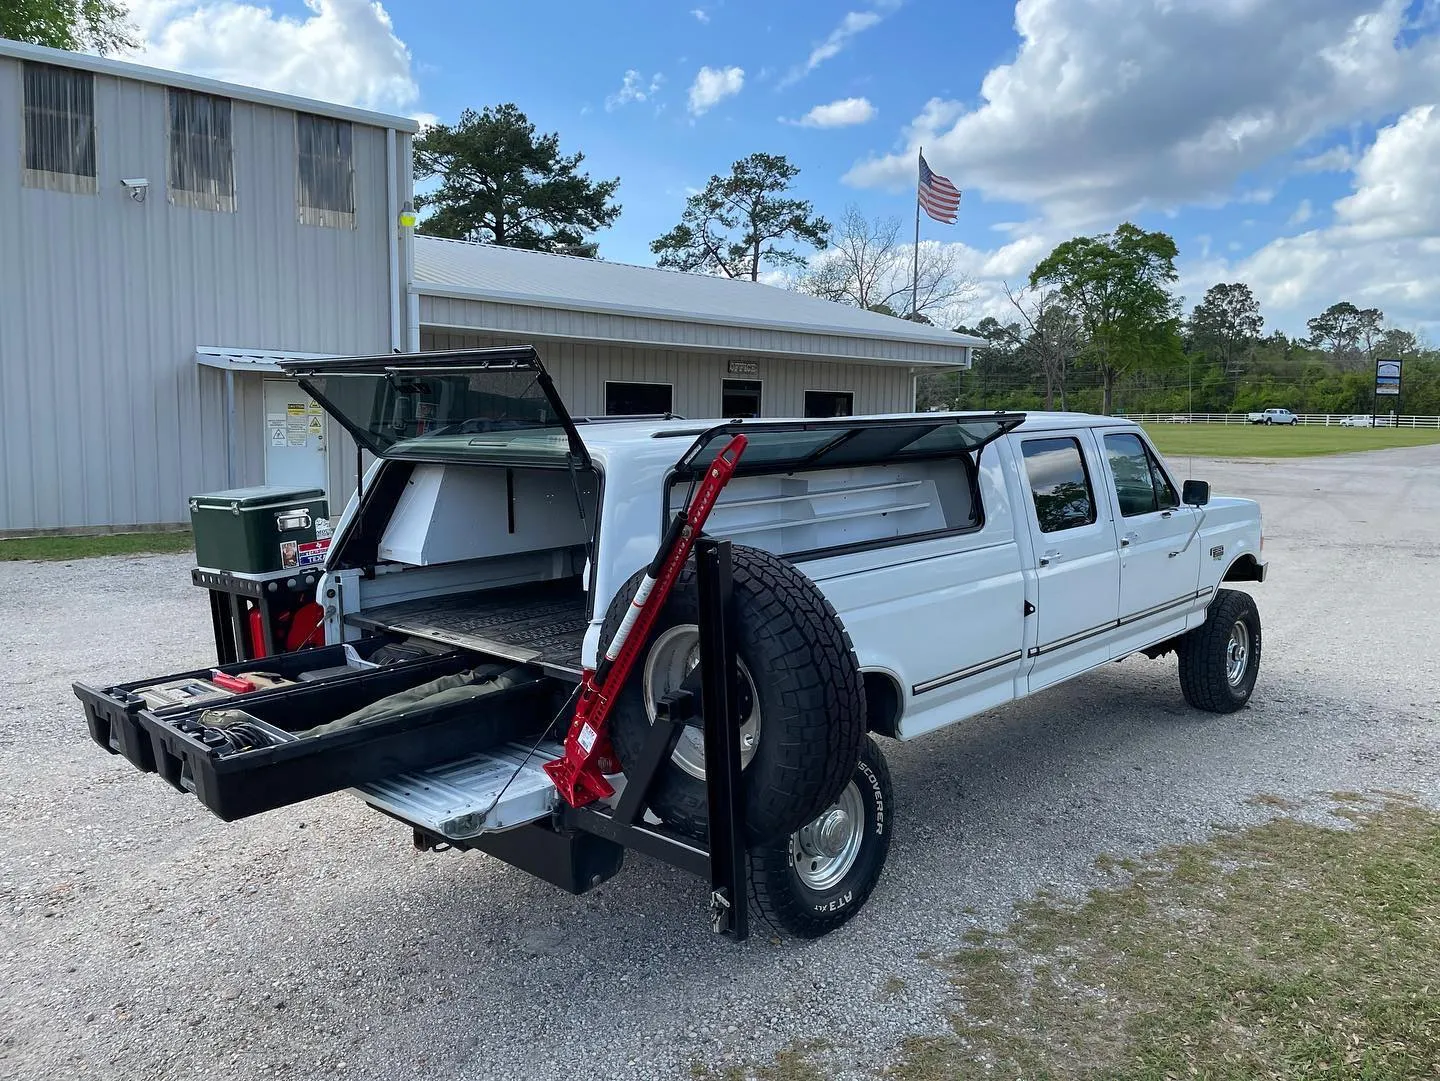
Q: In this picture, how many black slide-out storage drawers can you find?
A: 2